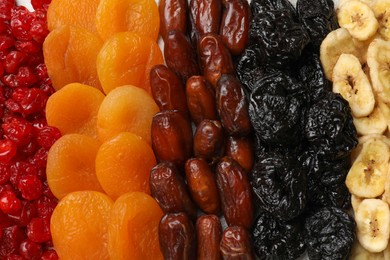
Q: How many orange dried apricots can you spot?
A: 10